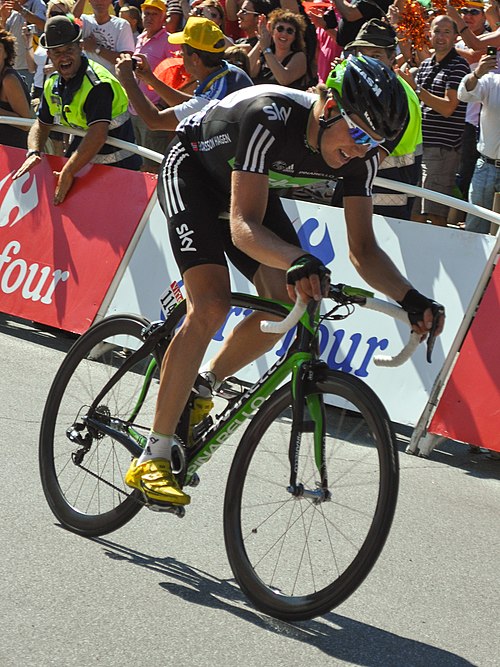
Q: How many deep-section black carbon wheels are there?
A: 2